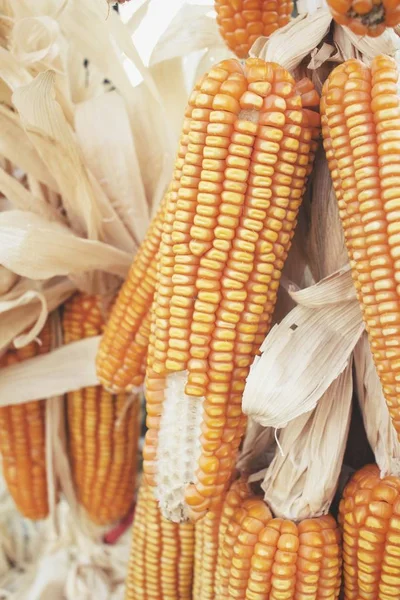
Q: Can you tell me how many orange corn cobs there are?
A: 11